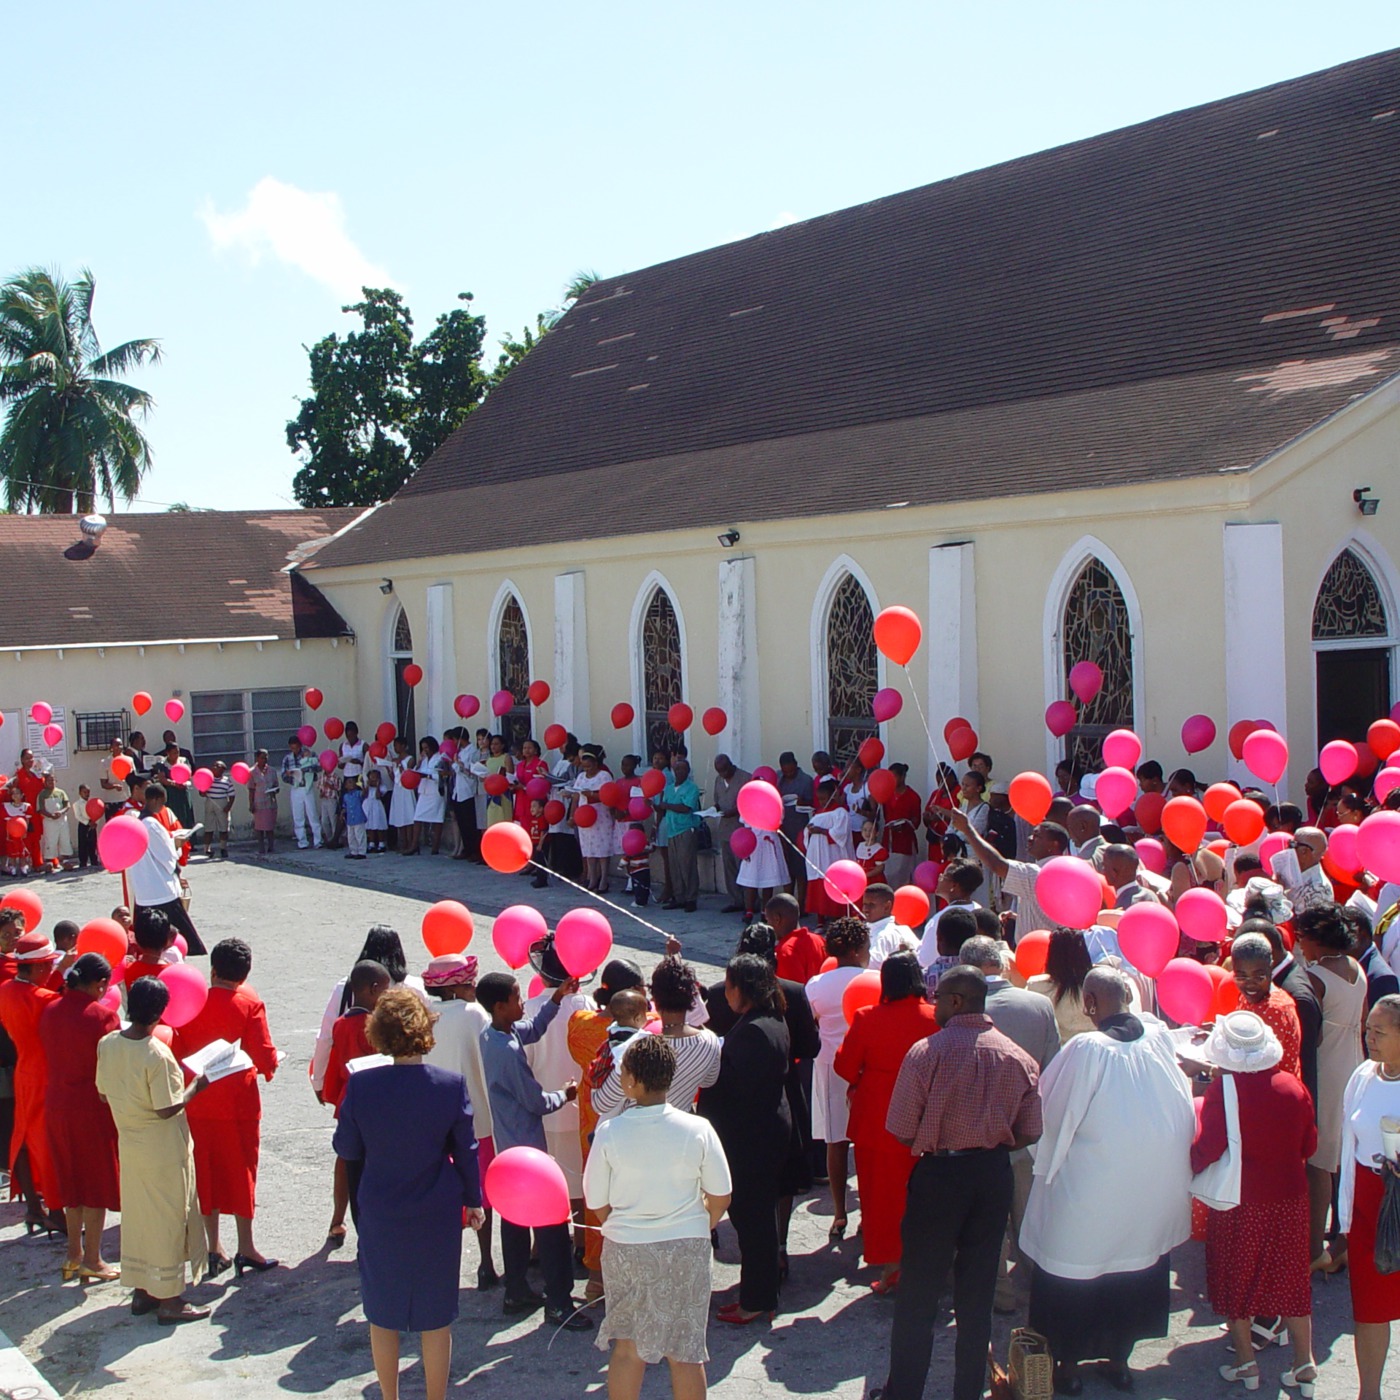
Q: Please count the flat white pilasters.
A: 5